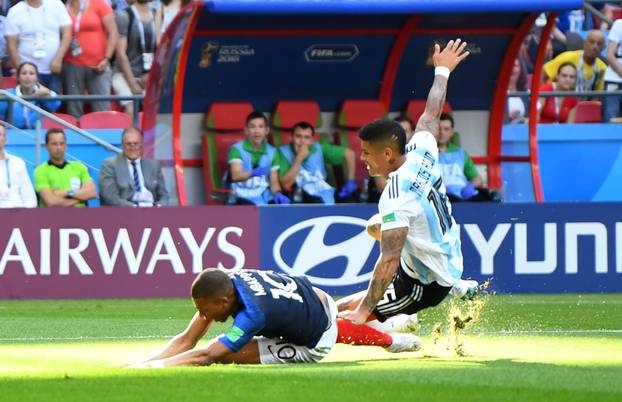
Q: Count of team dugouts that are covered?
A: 1